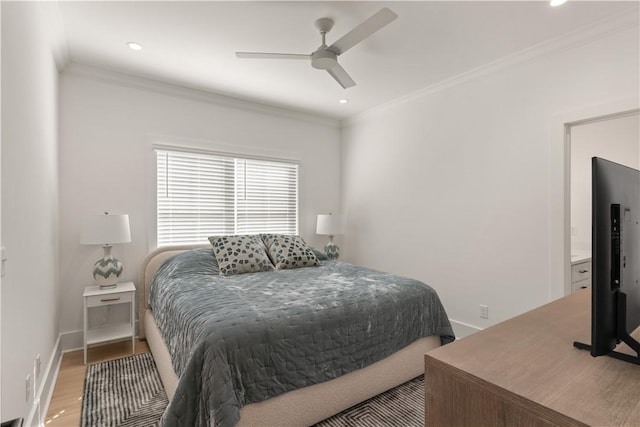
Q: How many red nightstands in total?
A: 0